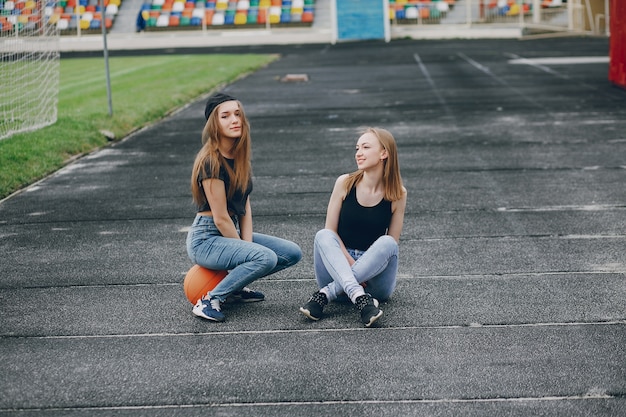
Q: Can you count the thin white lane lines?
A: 3